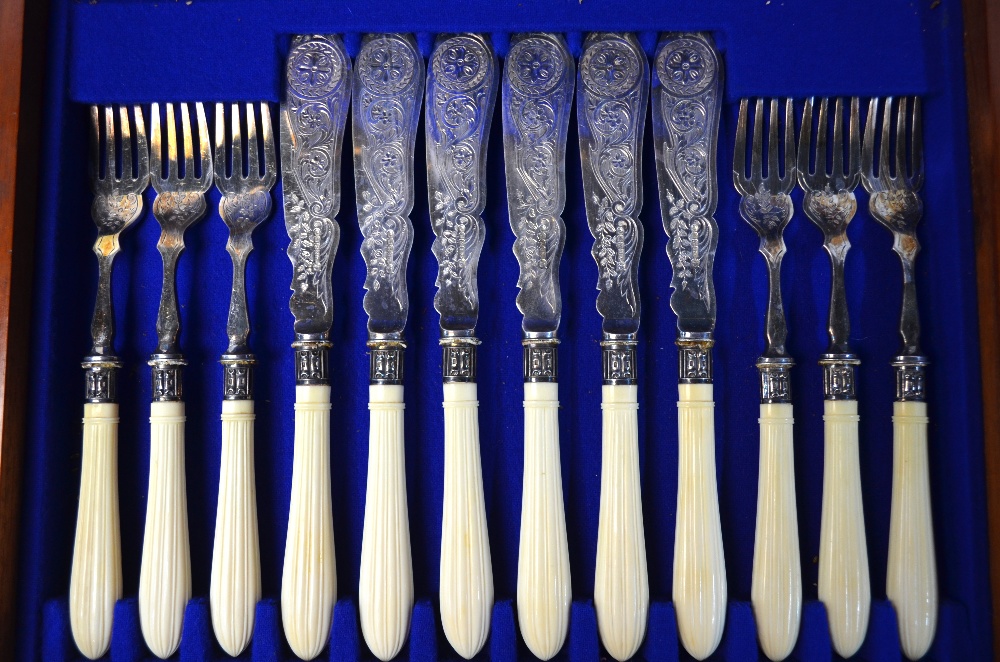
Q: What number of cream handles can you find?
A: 12